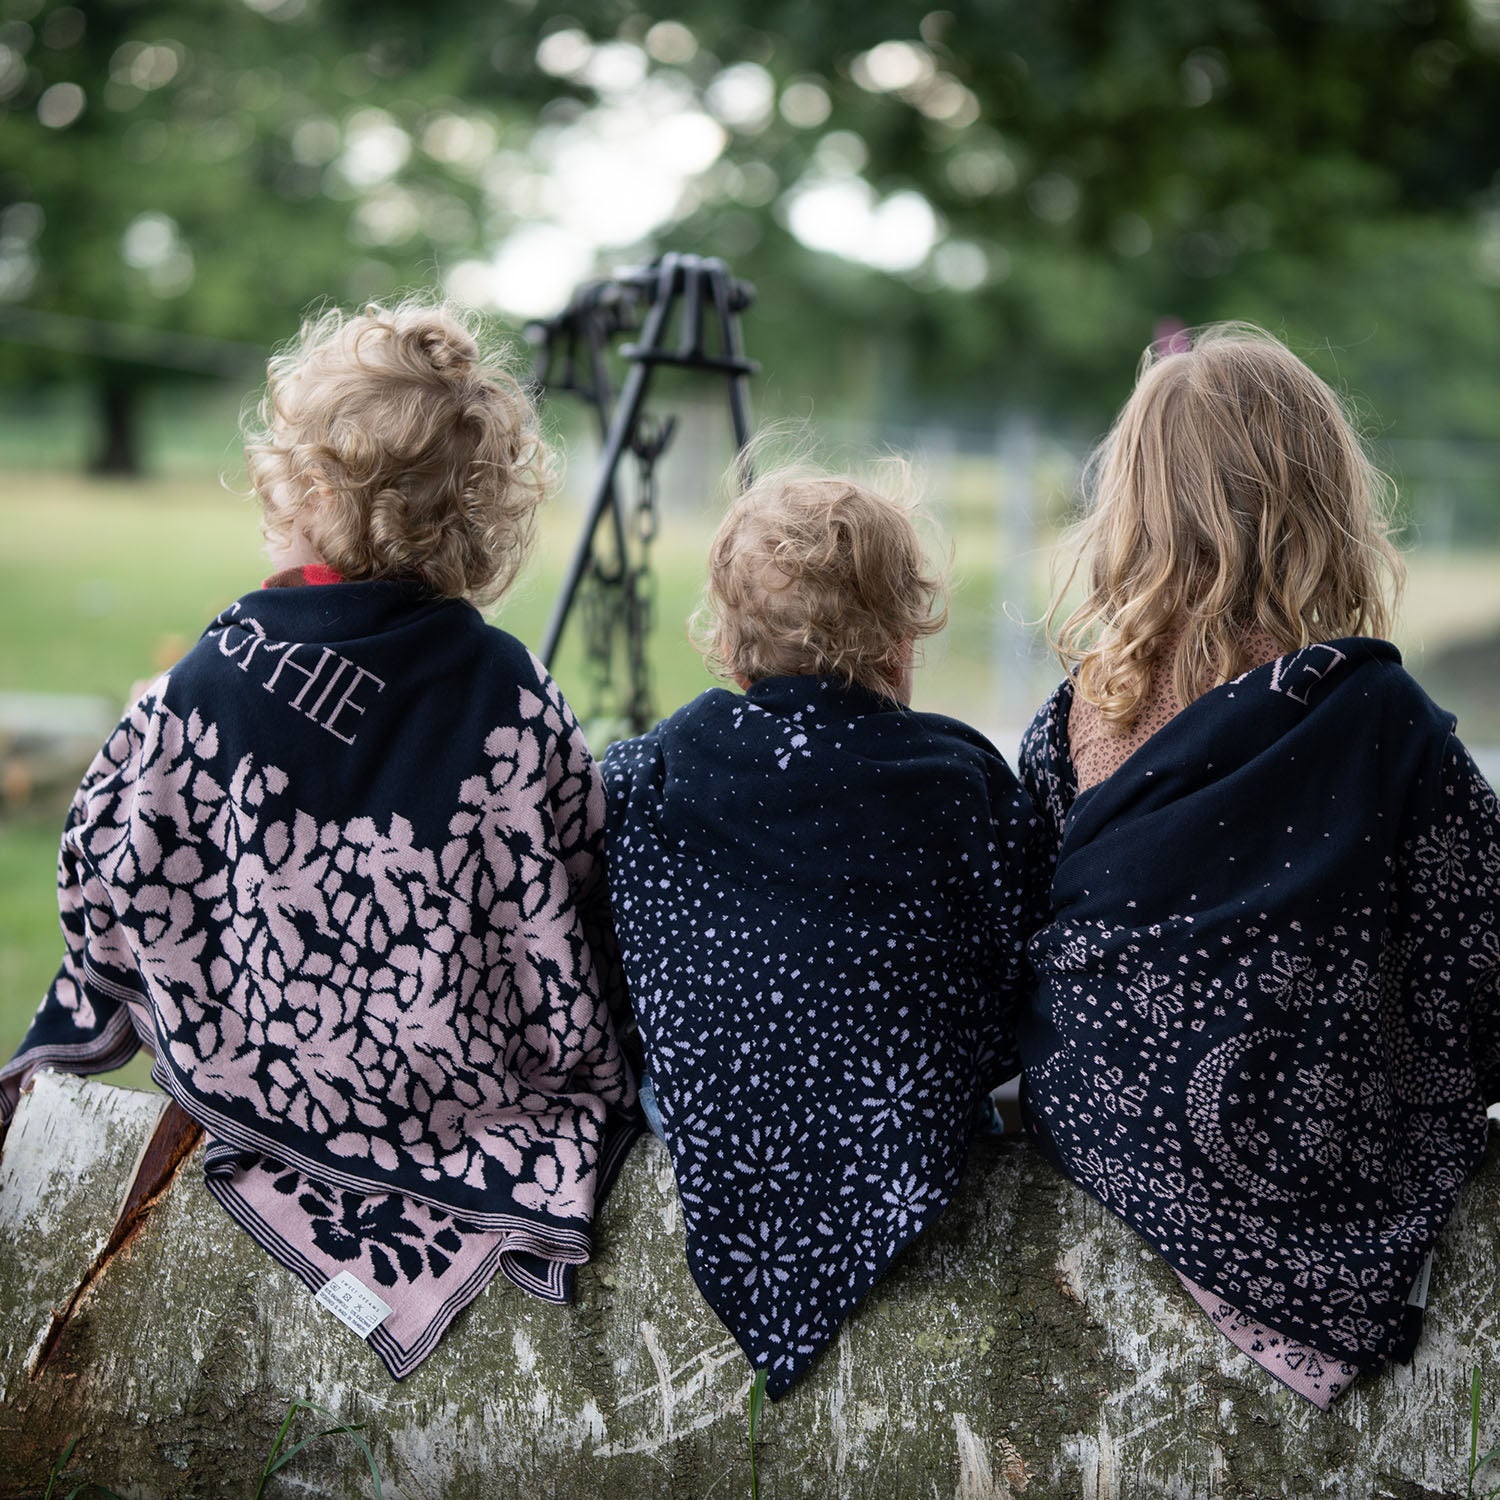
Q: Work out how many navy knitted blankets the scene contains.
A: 3